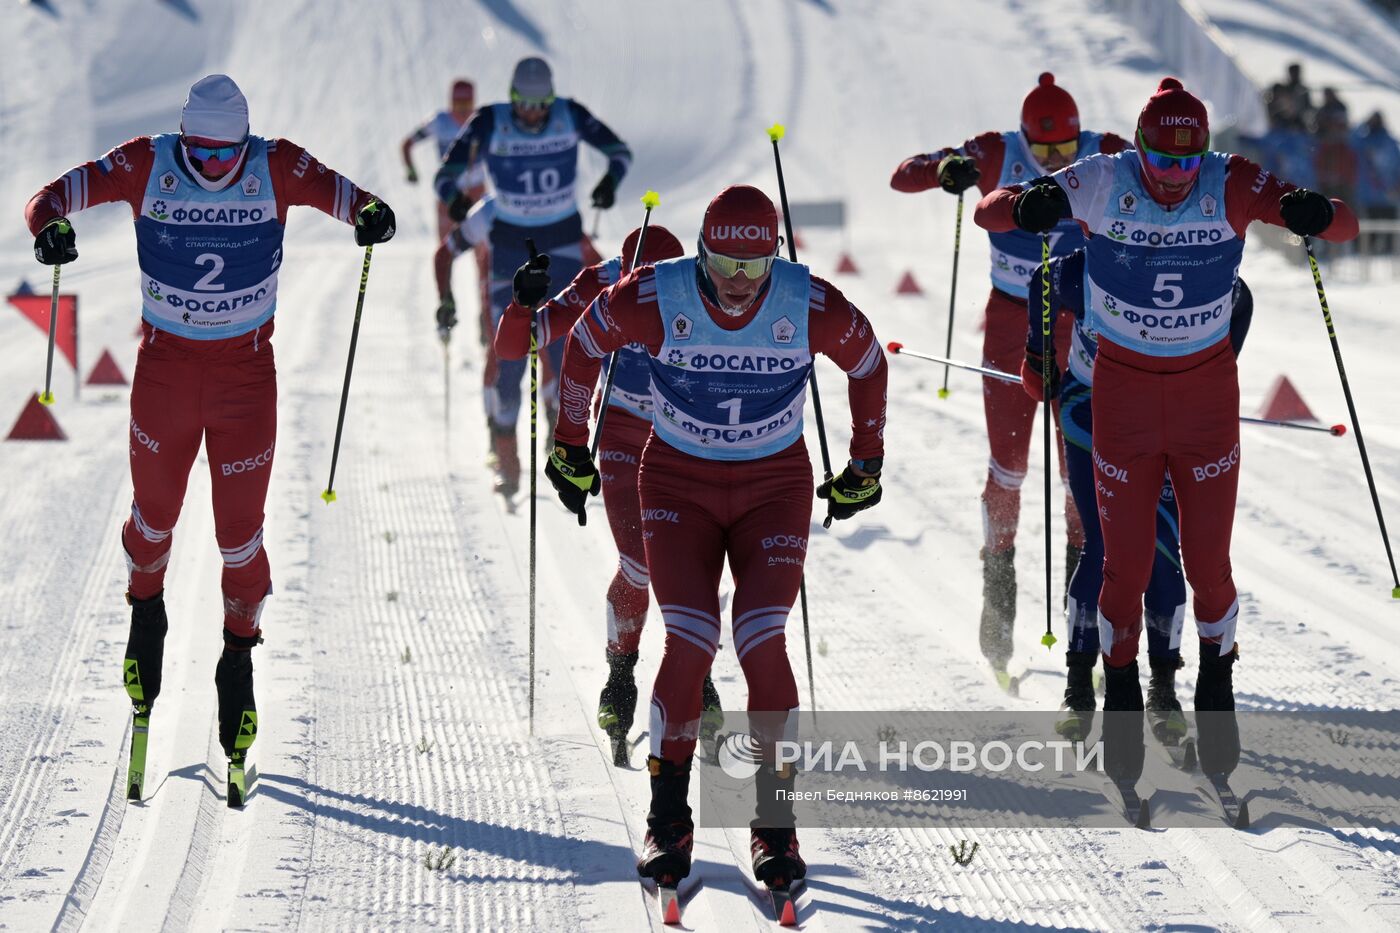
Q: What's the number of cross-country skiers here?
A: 9